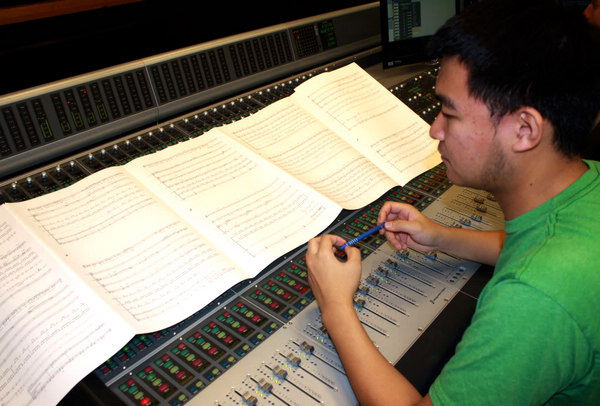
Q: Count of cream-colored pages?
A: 5